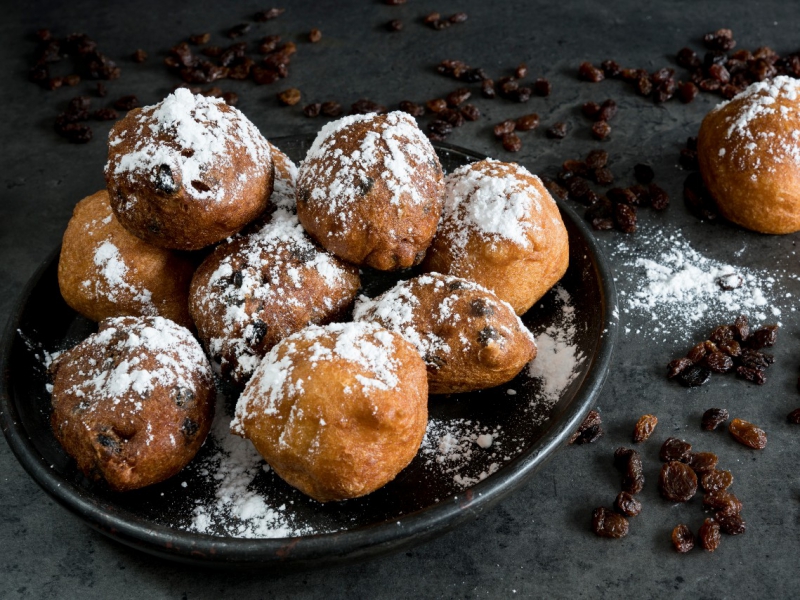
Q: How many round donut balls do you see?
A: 10